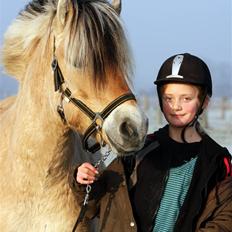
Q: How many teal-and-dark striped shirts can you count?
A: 1